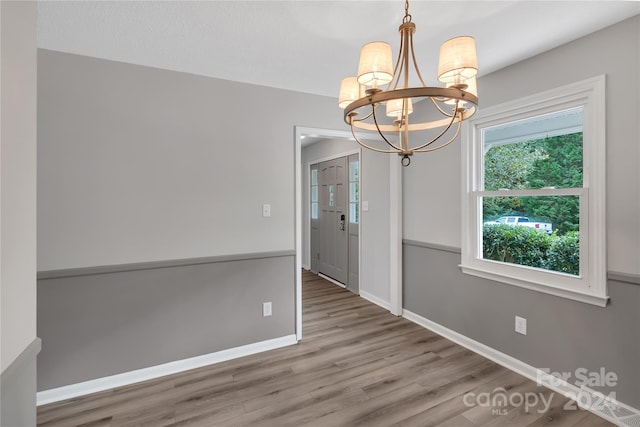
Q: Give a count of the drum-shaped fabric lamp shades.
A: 5